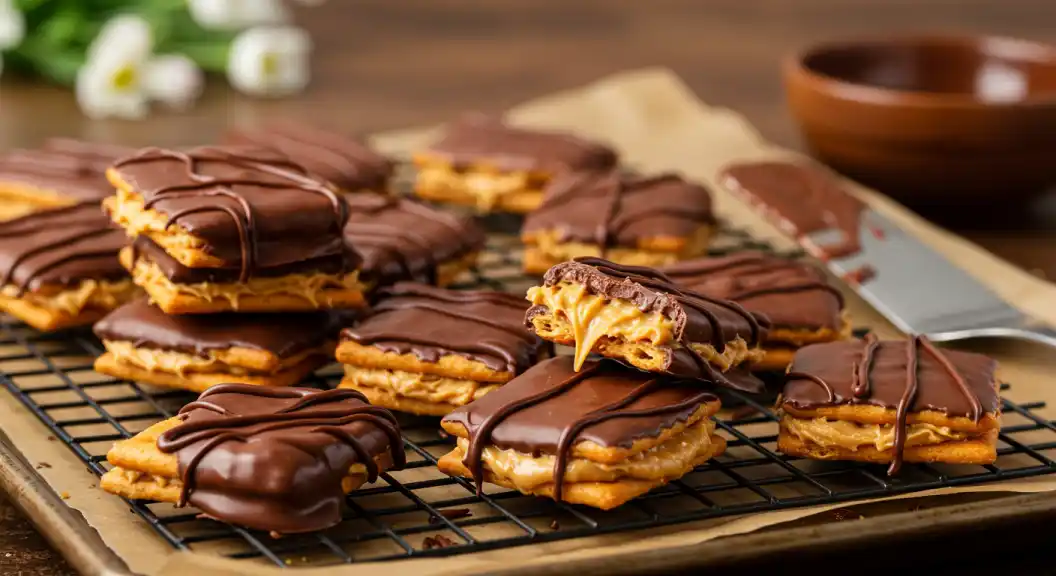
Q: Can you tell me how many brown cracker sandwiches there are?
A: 15